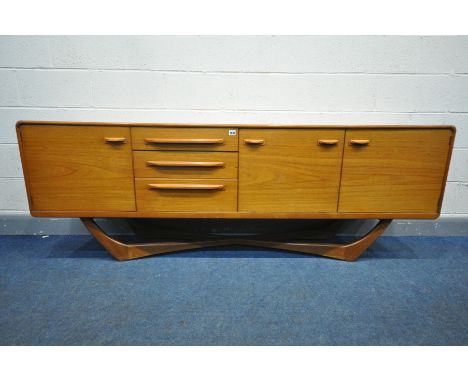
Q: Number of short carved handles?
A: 4